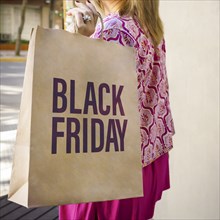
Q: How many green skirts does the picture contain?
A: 0